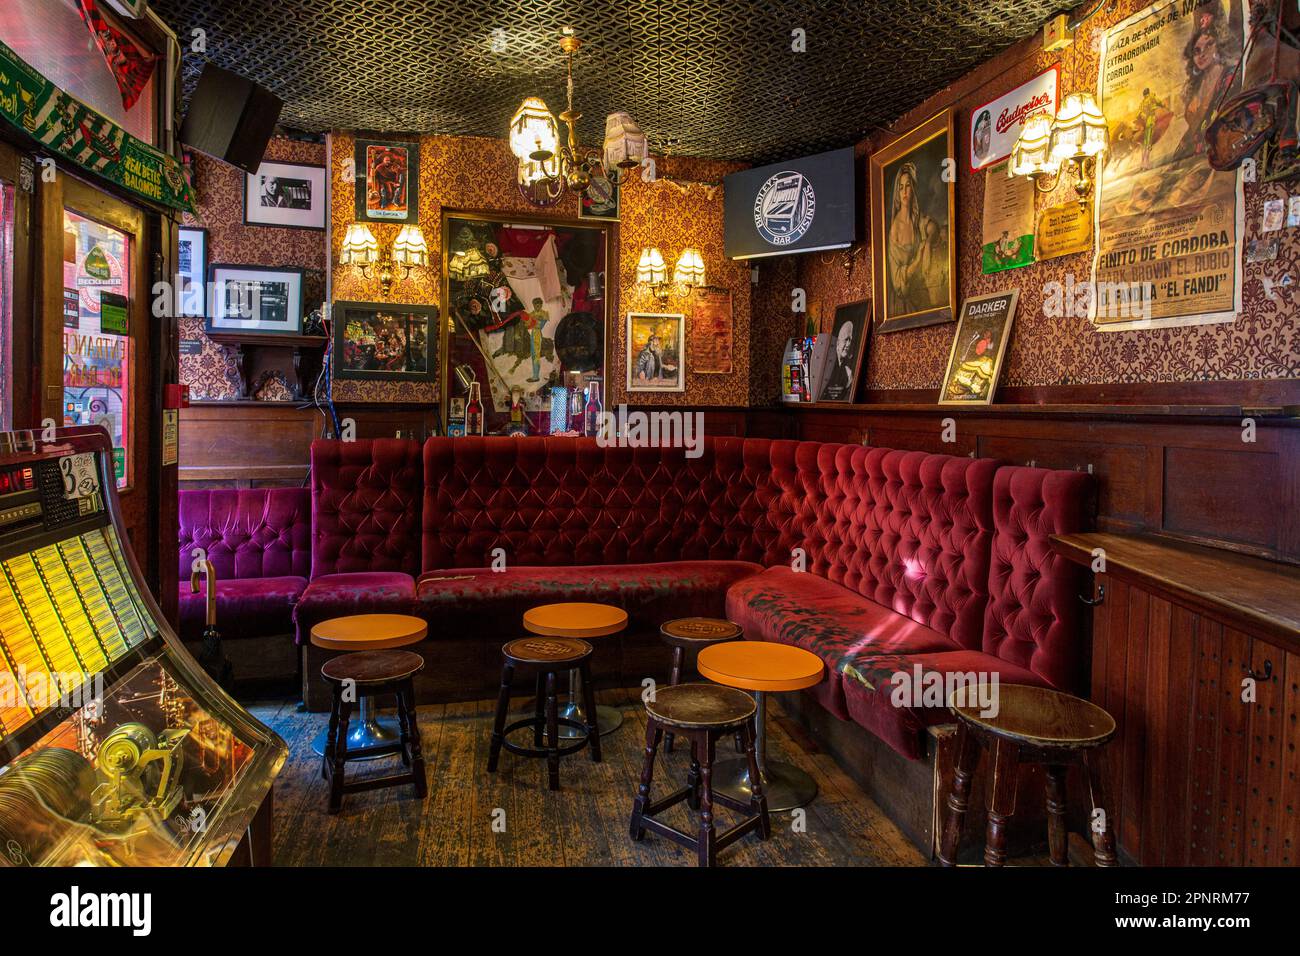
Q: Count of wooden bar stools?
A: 5